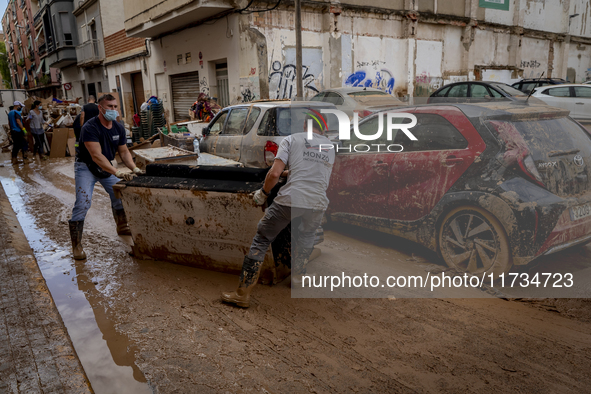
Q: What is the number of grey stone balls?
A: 0